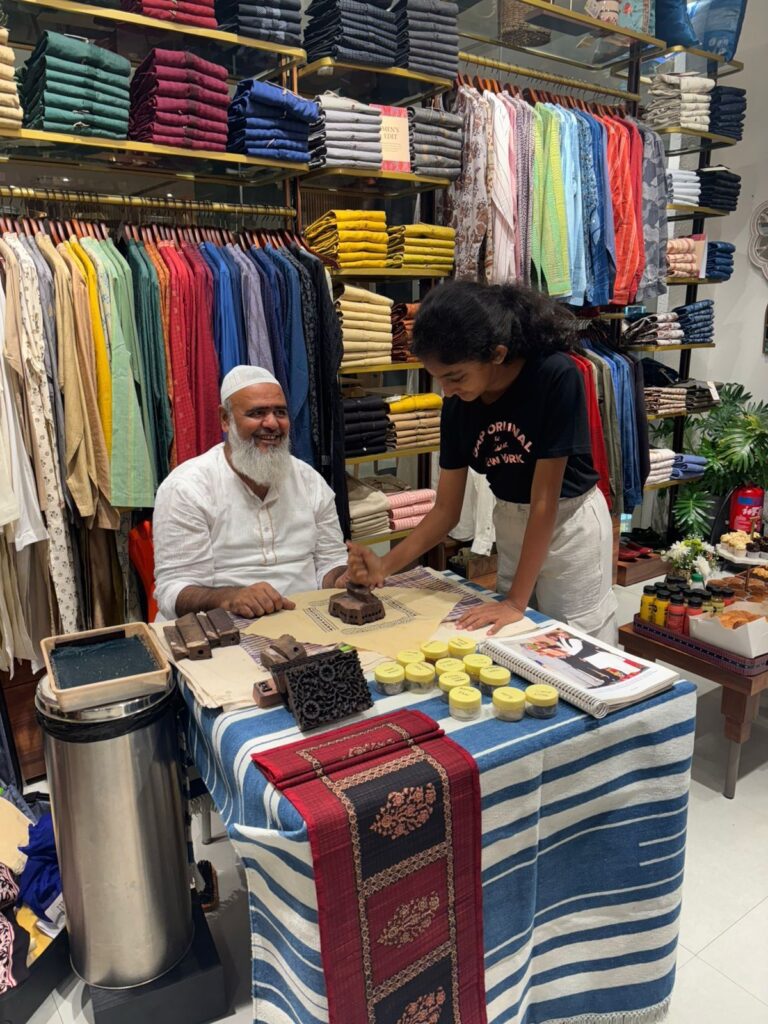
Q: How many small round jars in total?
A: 12